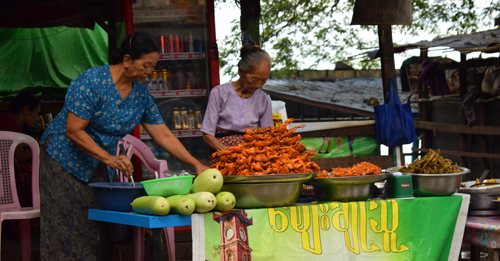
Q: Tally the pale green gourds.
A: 5